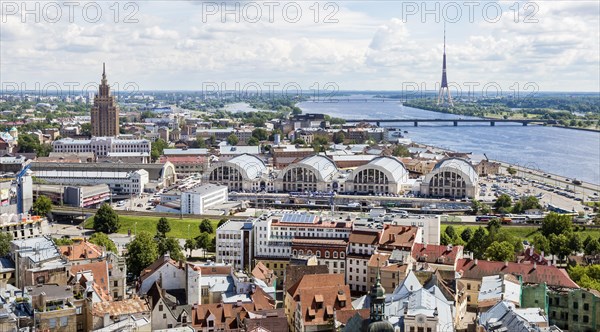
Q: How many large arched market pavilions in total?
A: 4